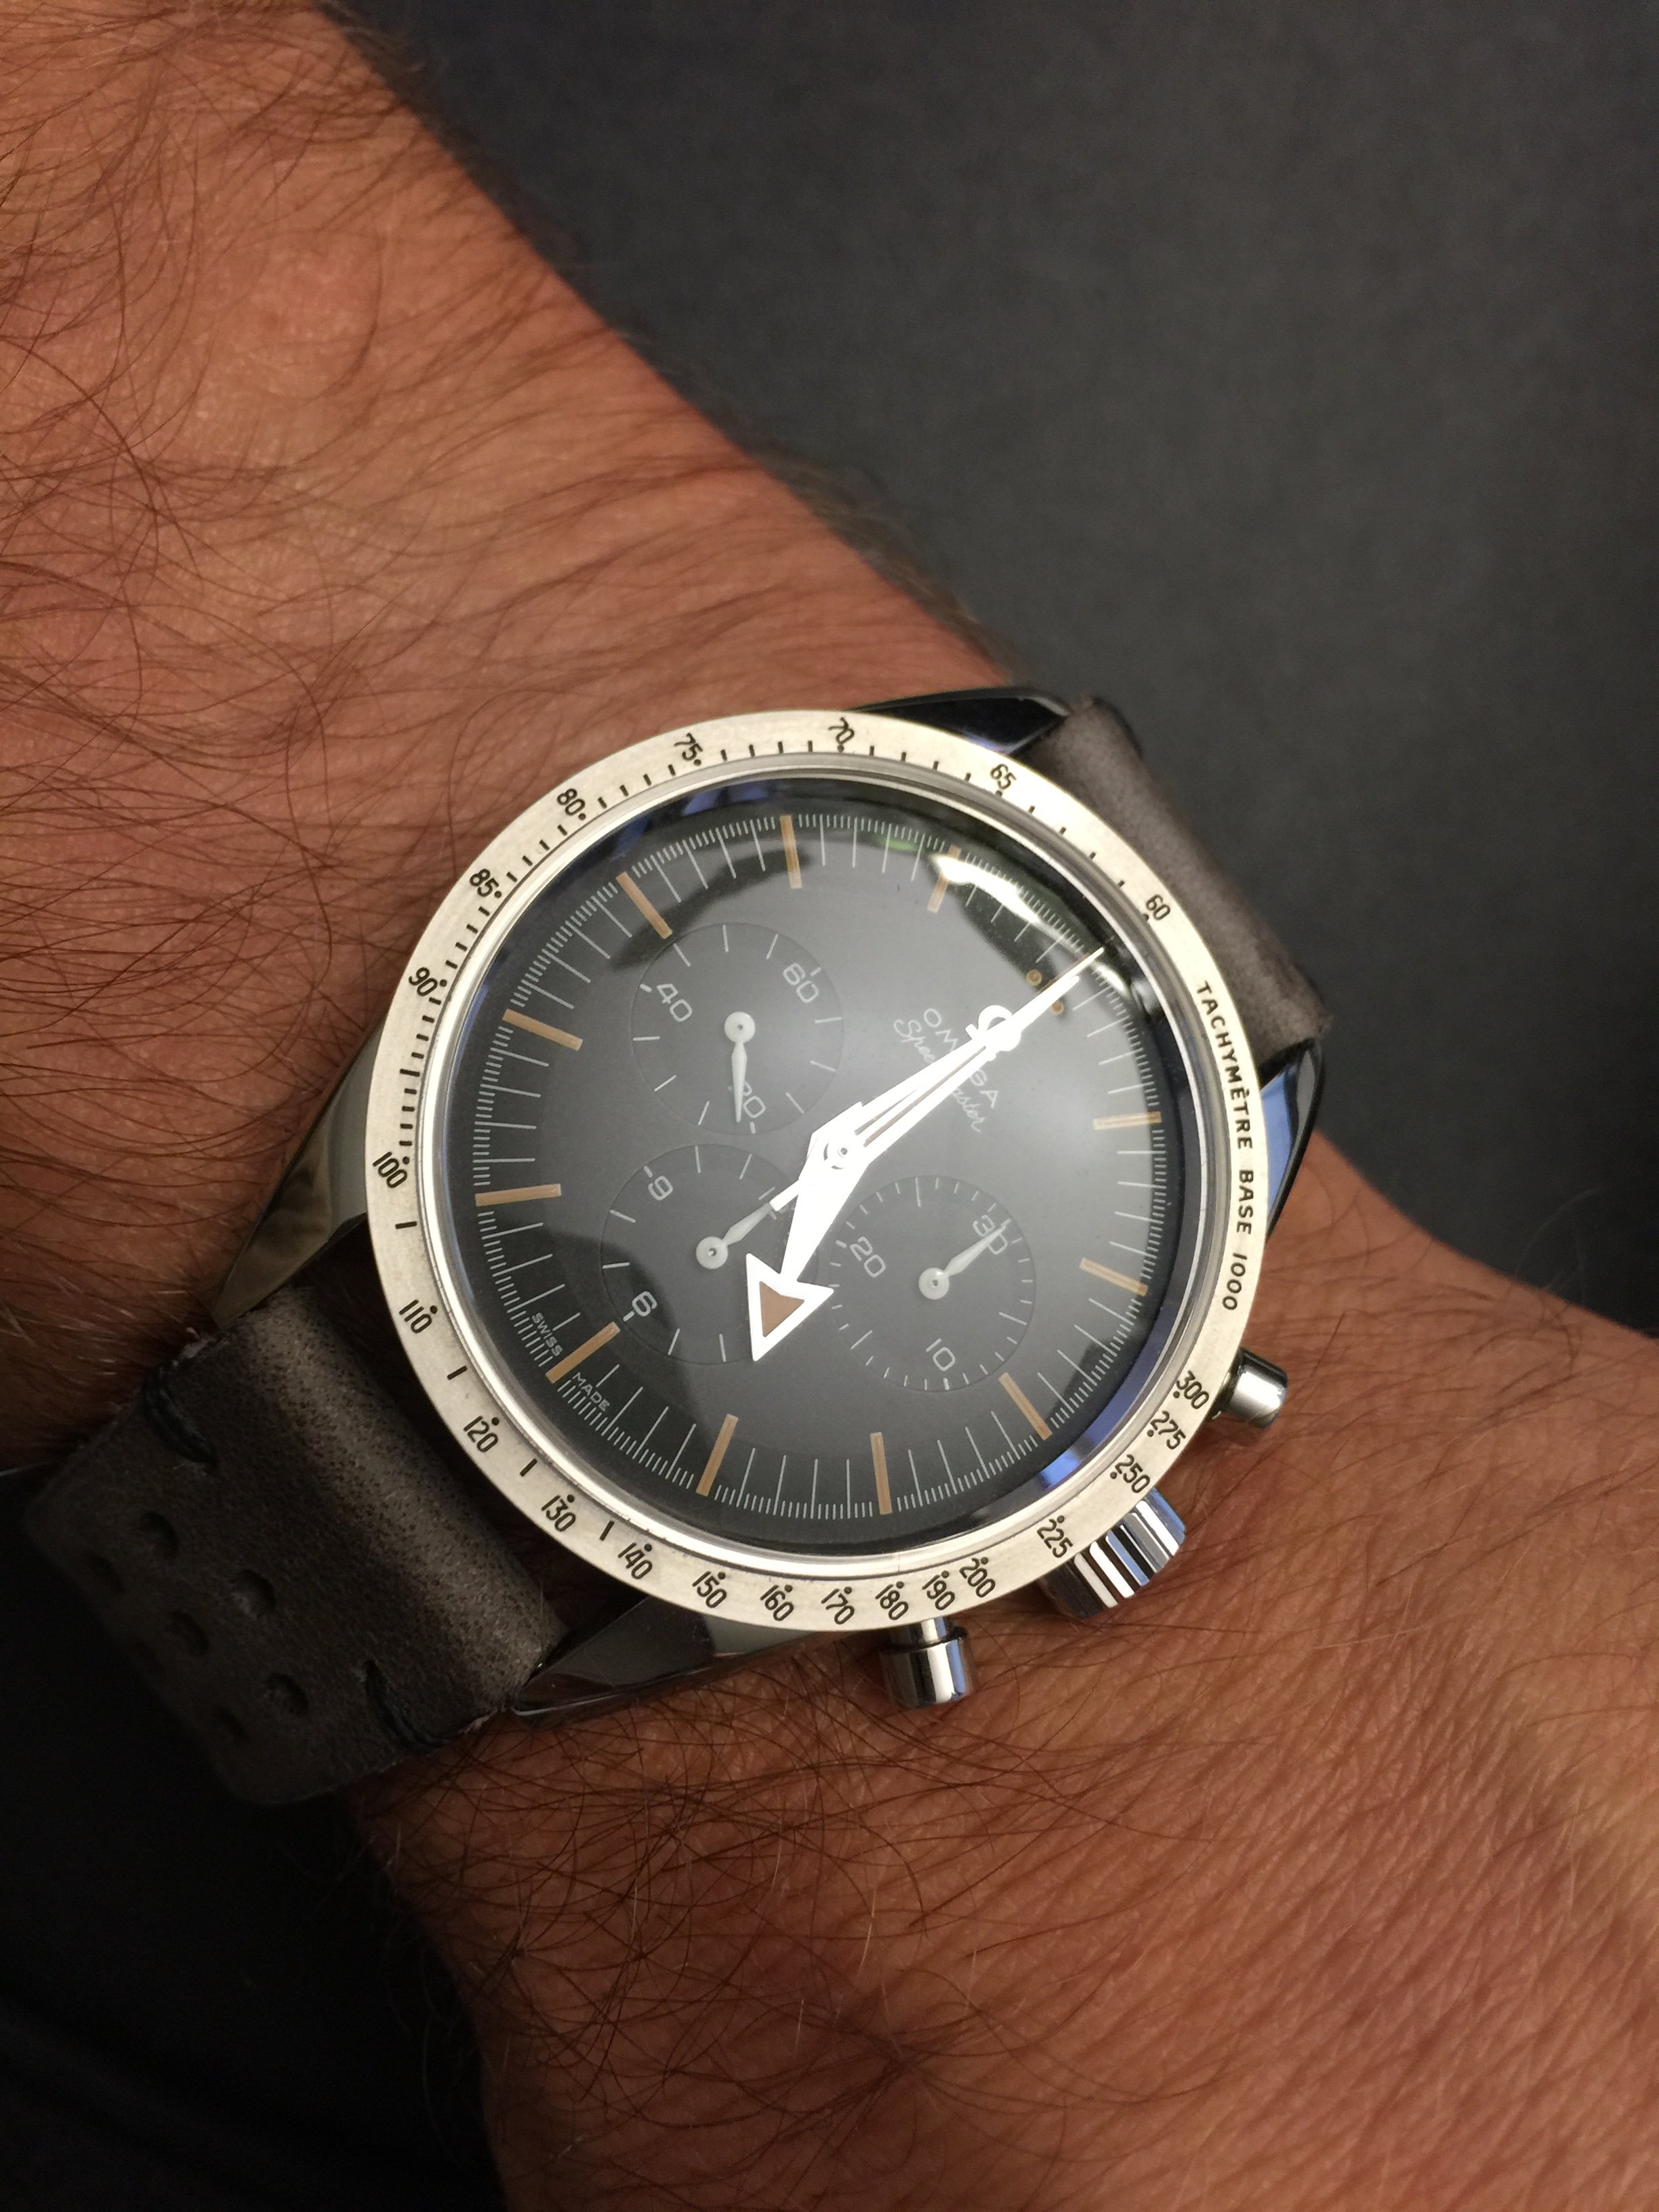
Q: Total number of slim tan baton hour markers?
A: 11